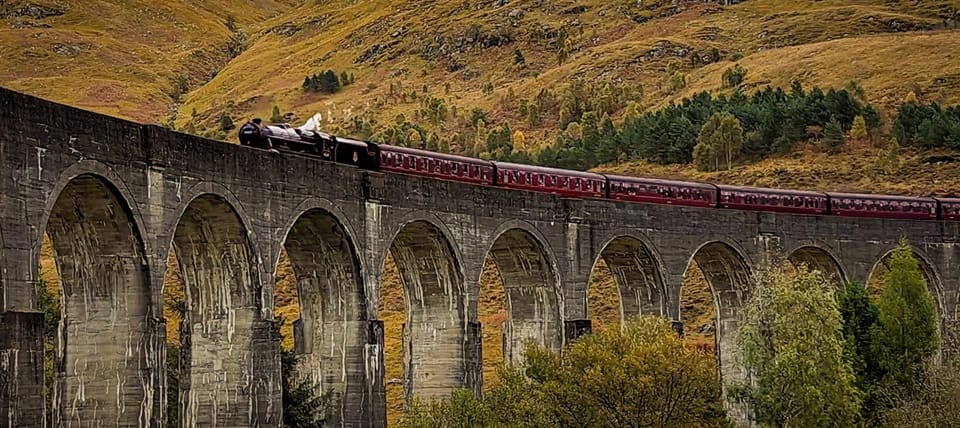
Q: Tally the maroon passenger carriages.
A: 6